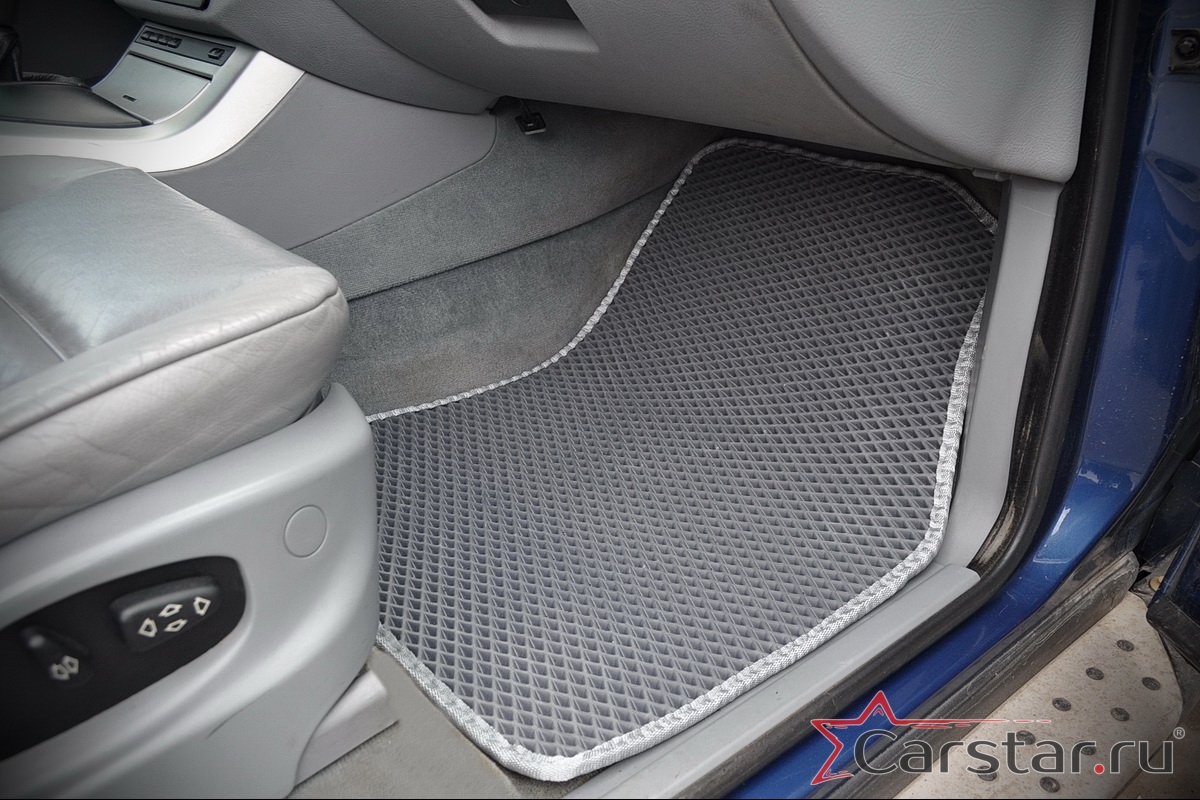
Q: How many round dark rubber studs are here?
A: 9